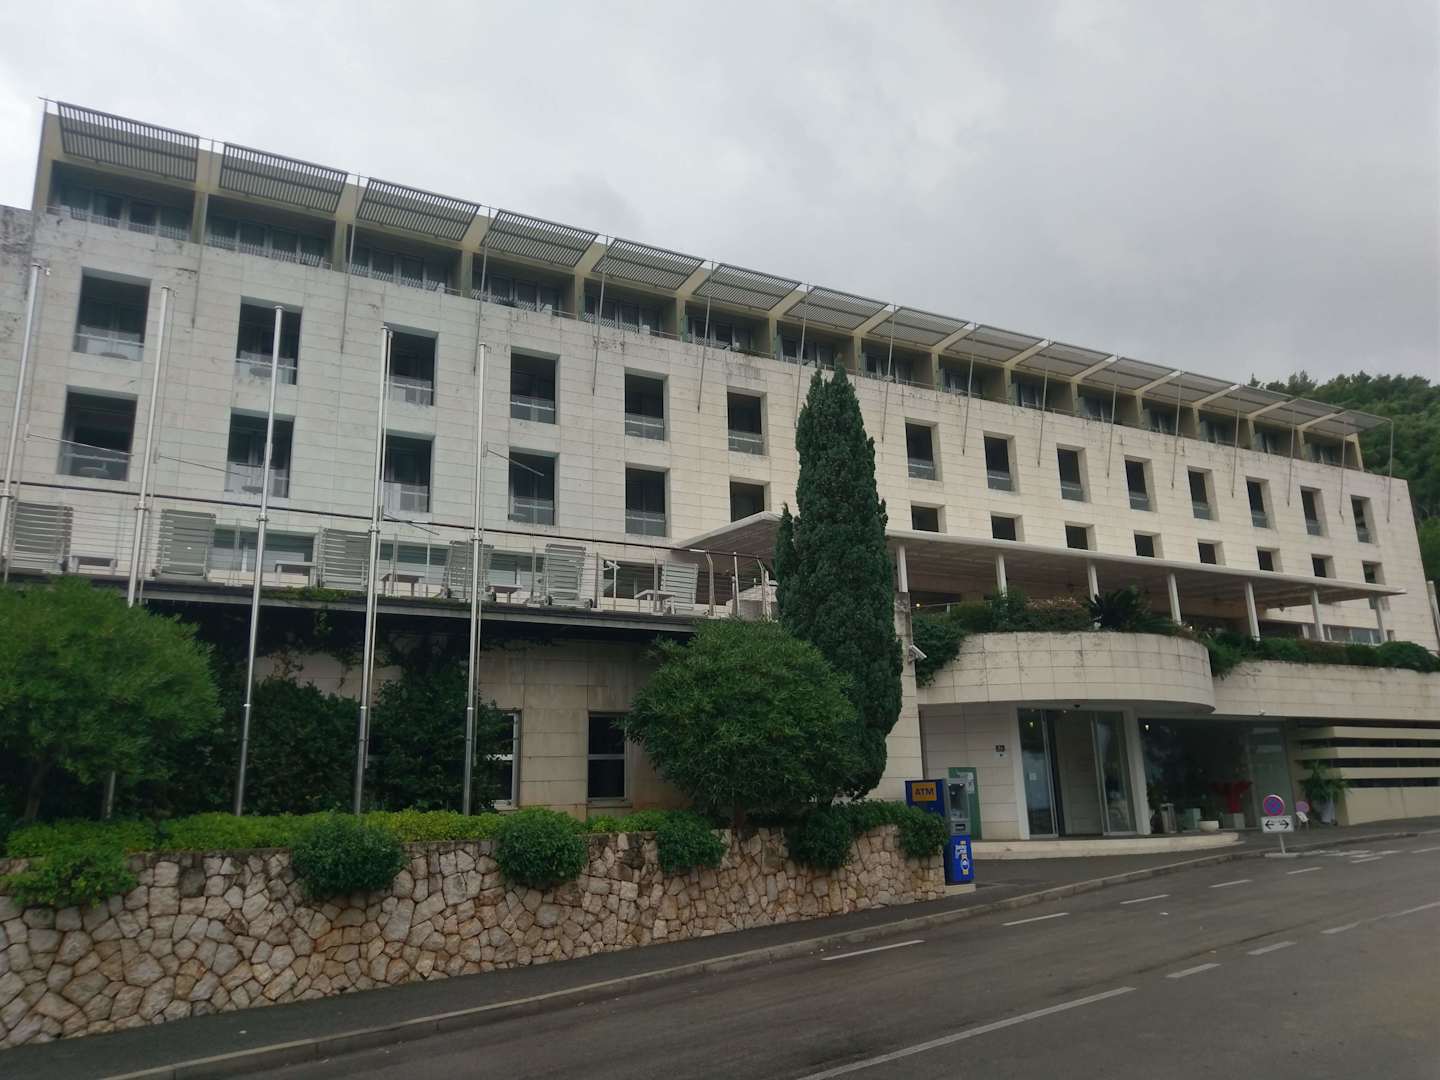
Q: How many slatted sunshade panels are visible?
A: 15